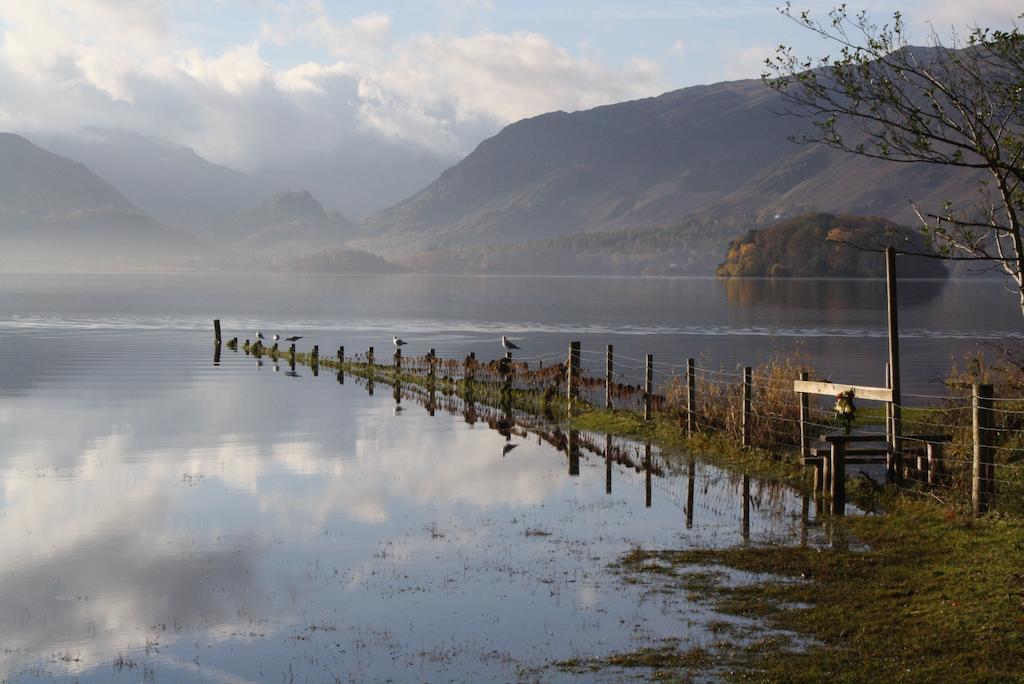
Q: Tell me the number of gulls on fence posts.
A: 5